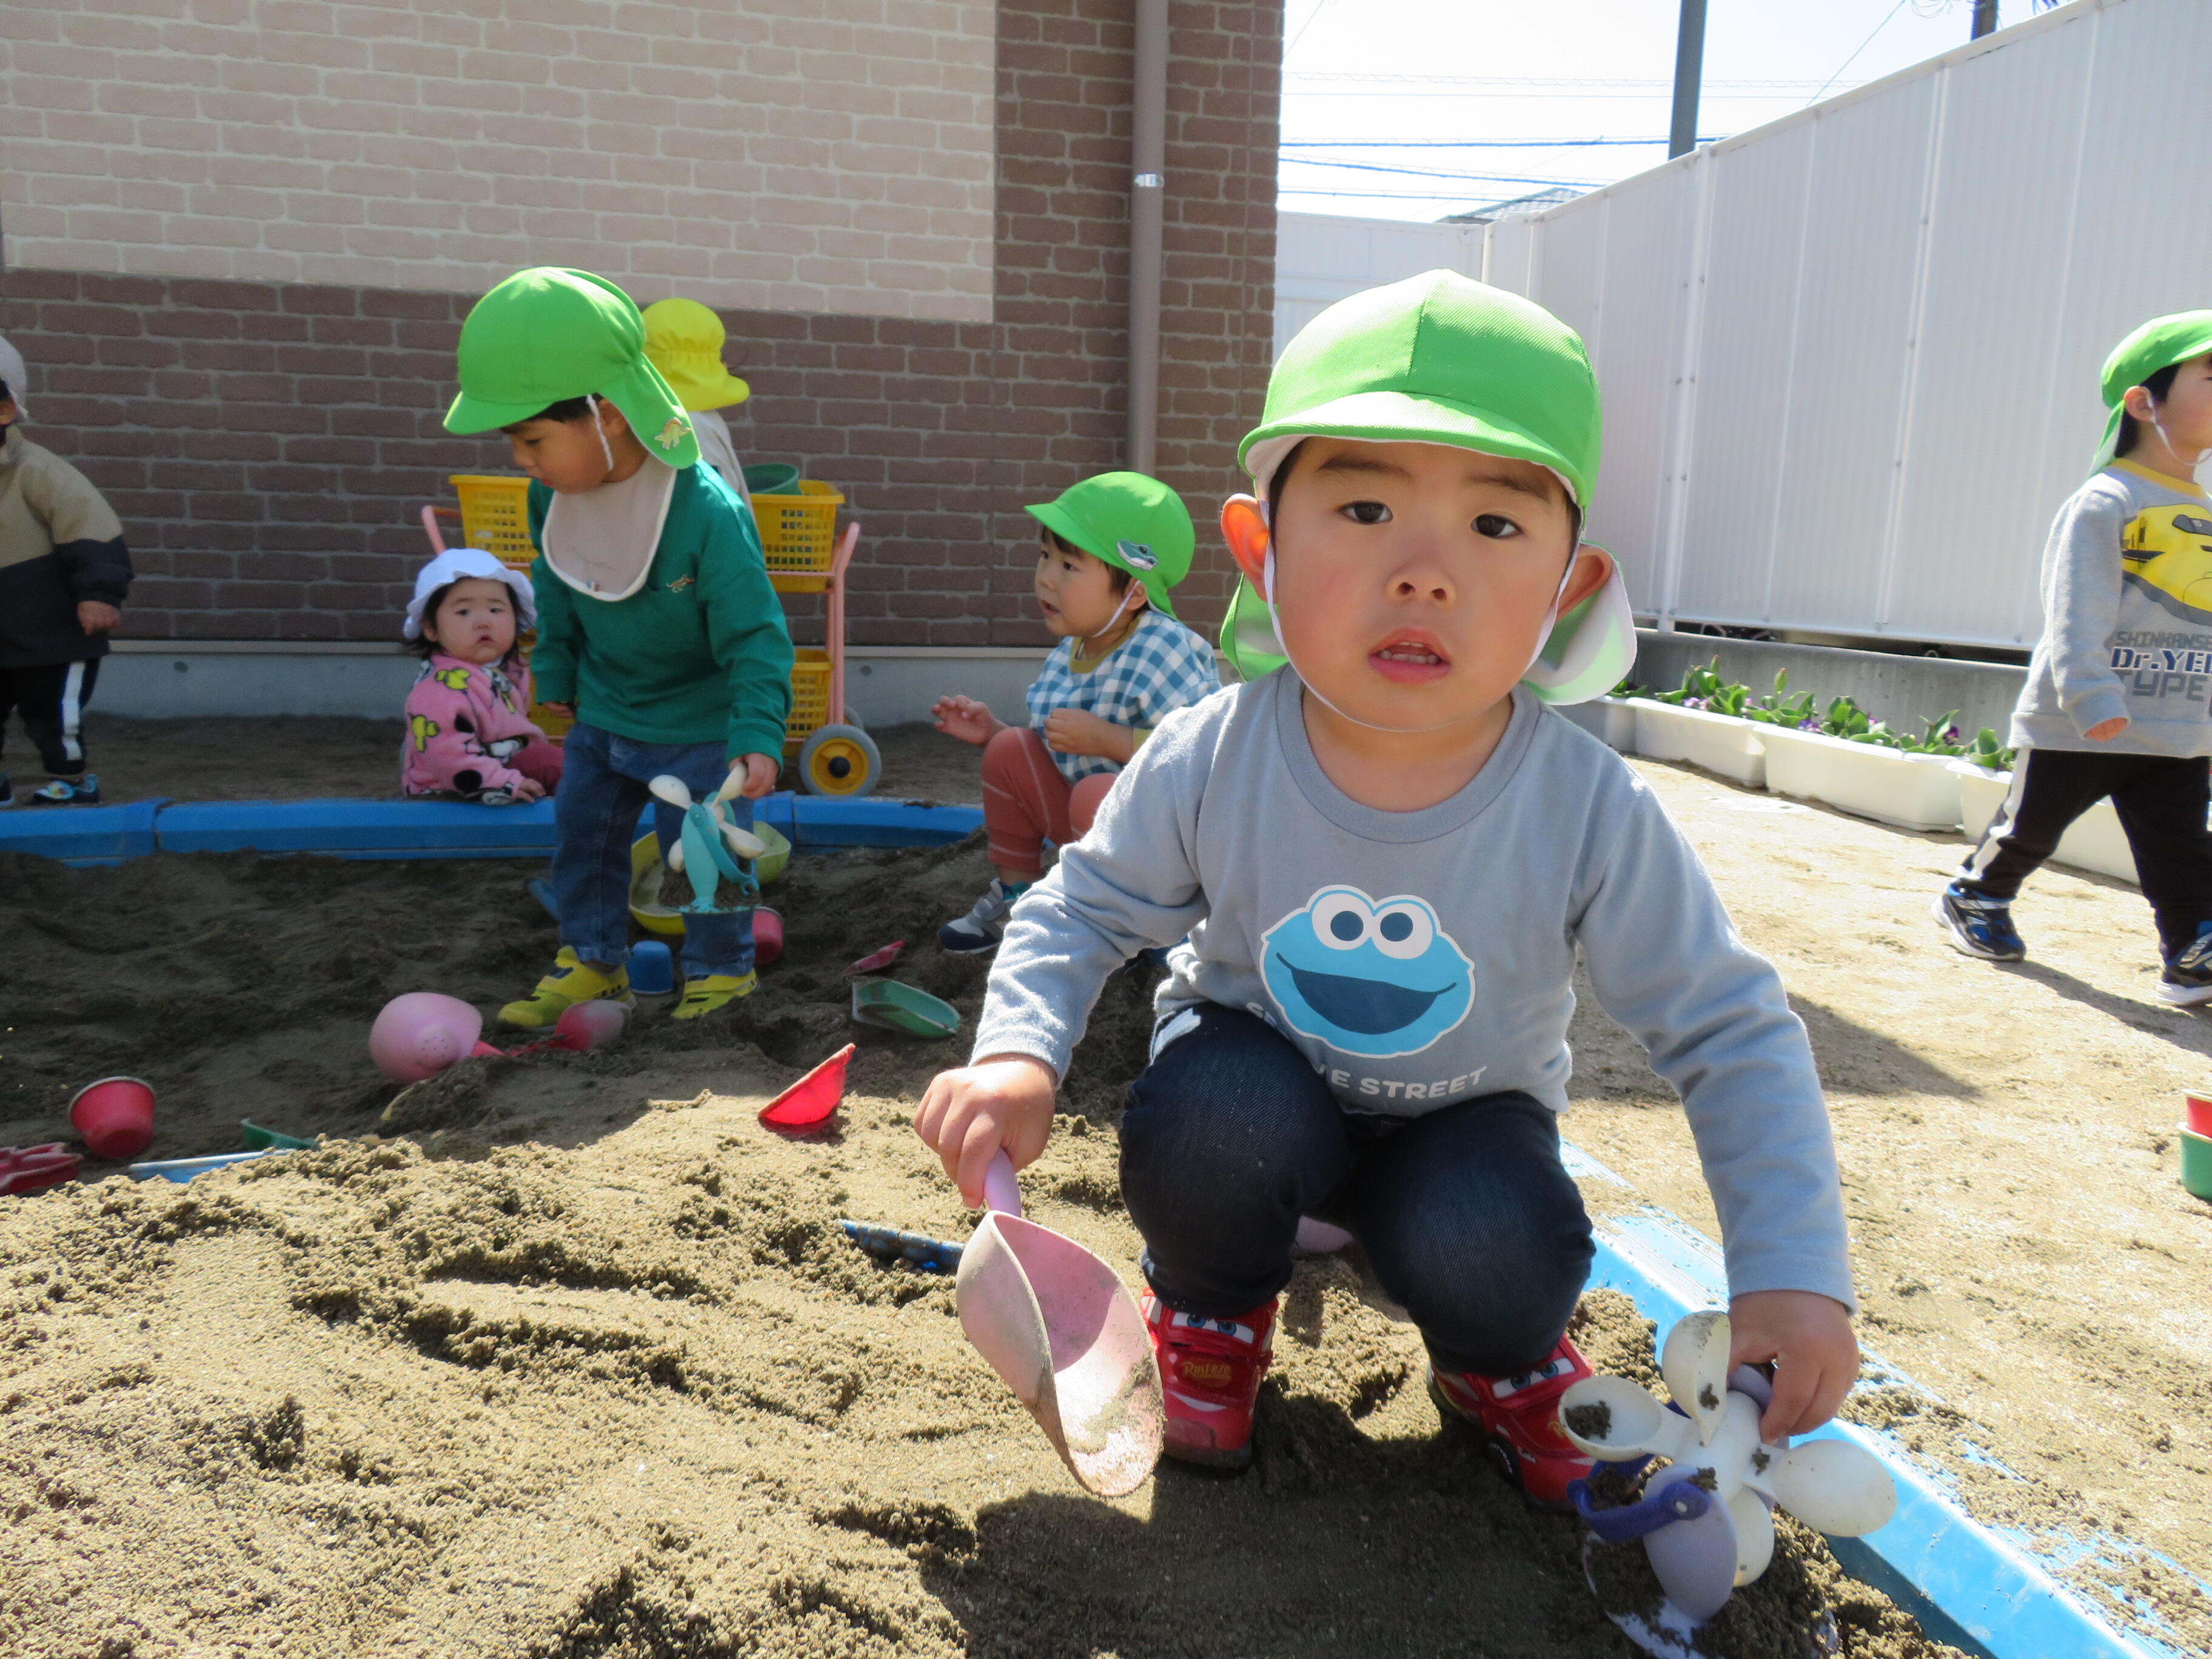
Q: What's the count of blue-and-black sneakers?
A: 2